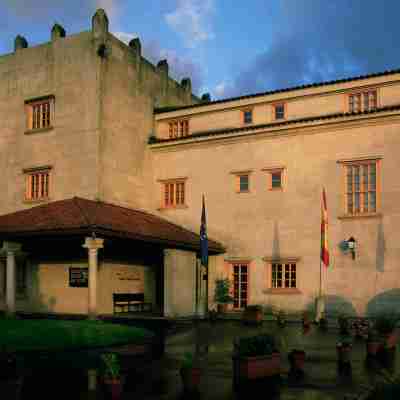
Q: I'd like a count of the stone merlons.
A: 7